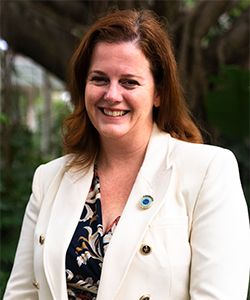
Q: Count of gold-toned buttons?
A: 4